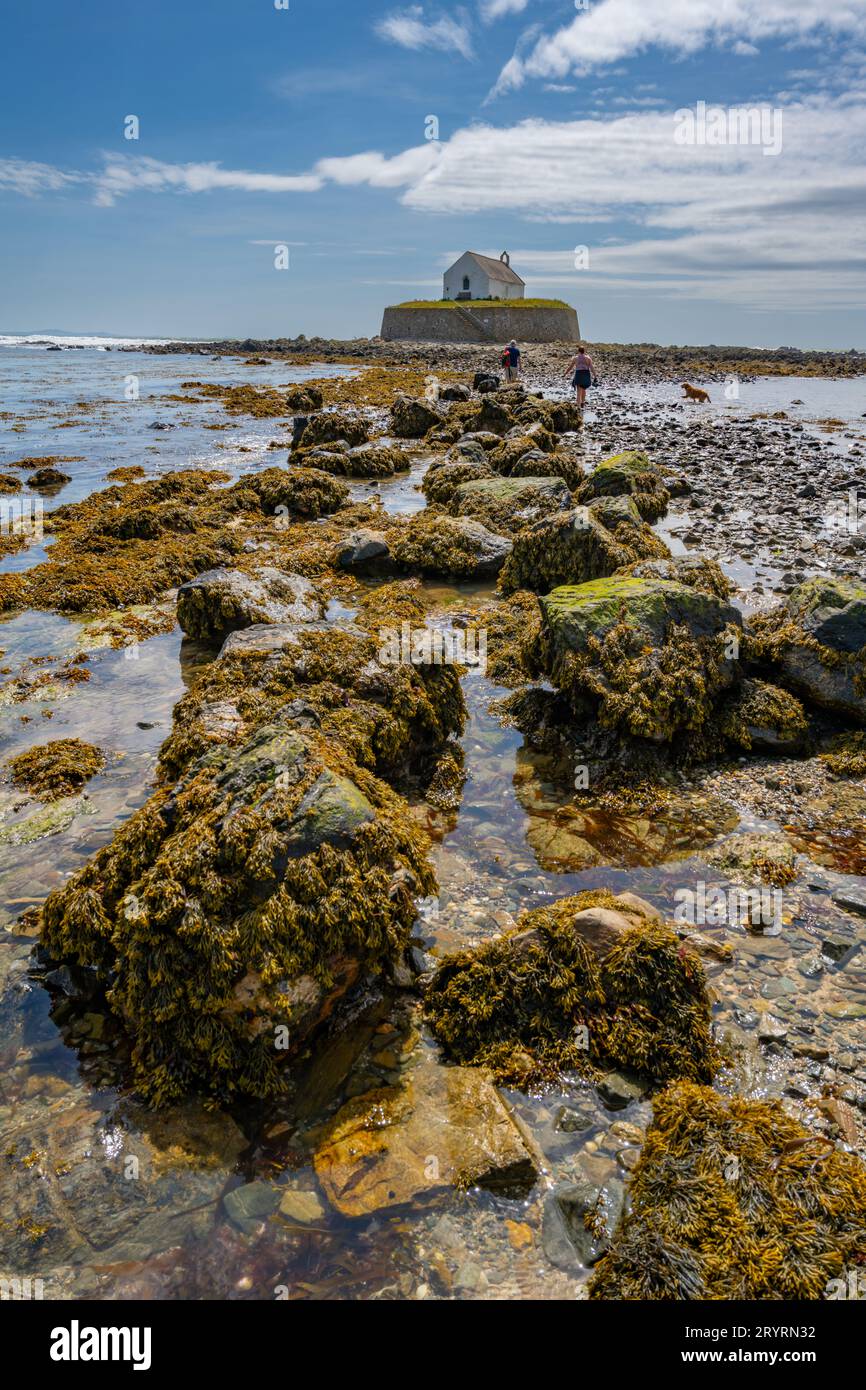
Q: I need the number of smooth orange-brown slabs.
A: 1